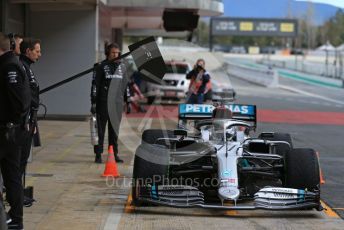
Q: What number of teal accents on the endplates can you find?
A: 2